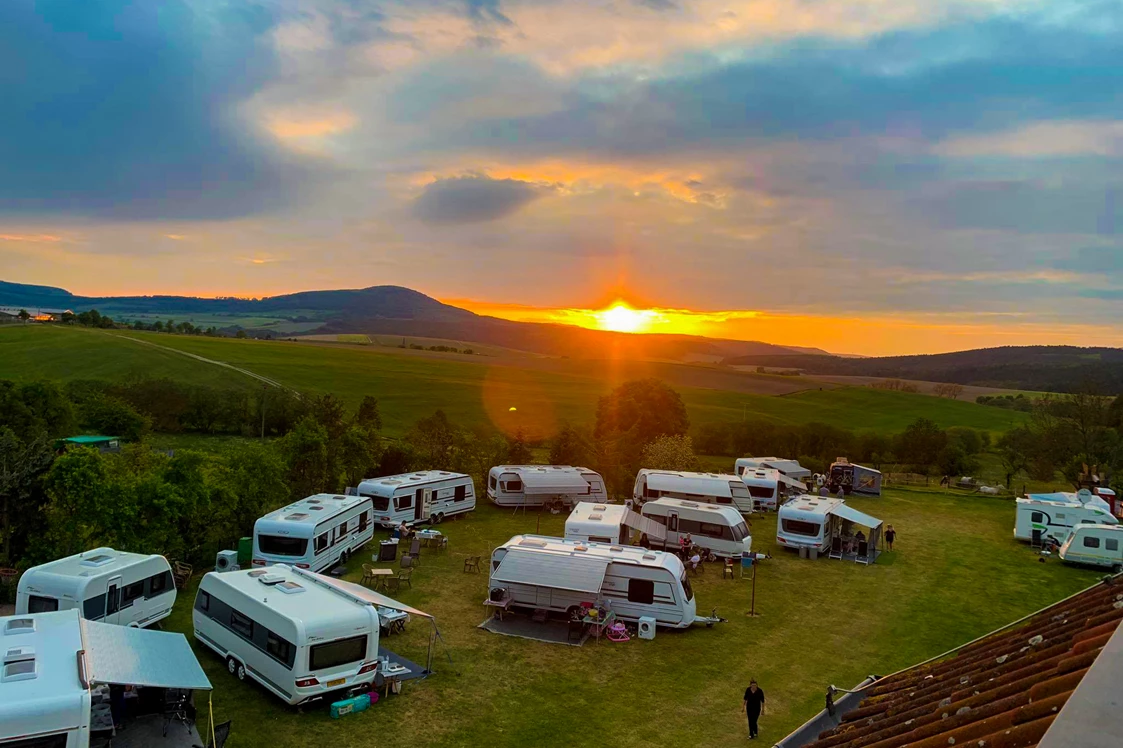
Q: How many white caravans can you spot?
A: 15